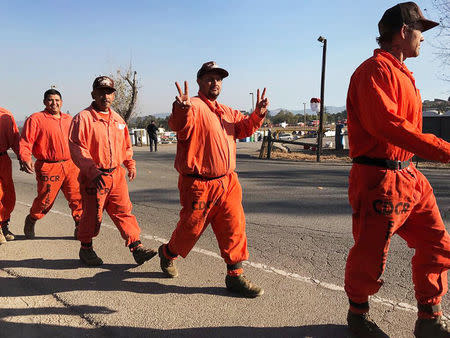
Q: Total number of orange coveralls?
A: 5